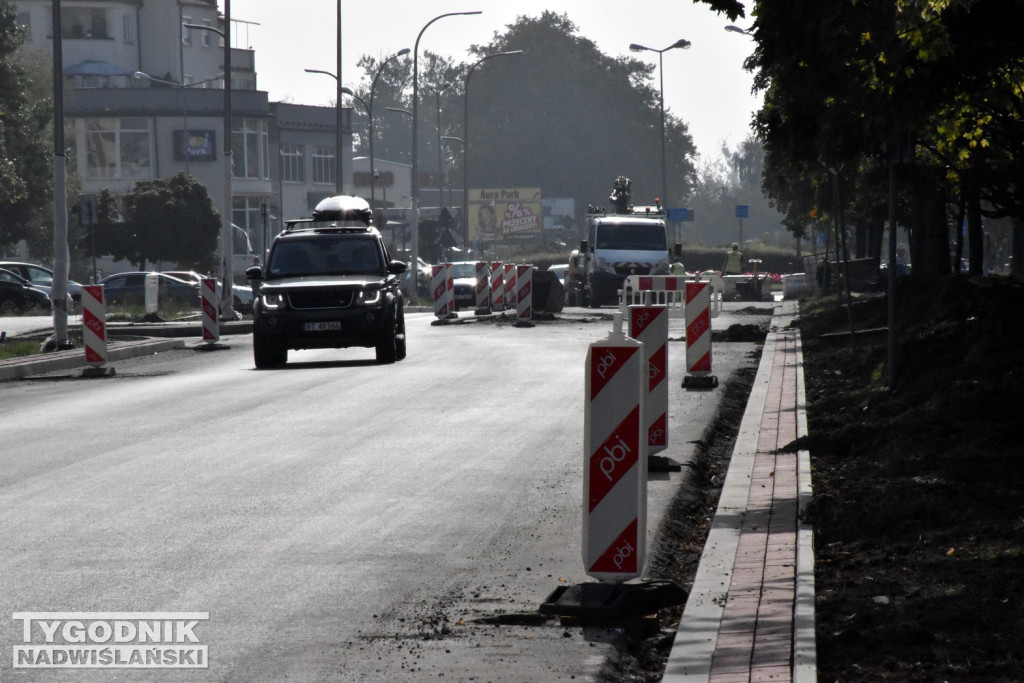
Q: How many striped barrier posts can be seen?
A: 11